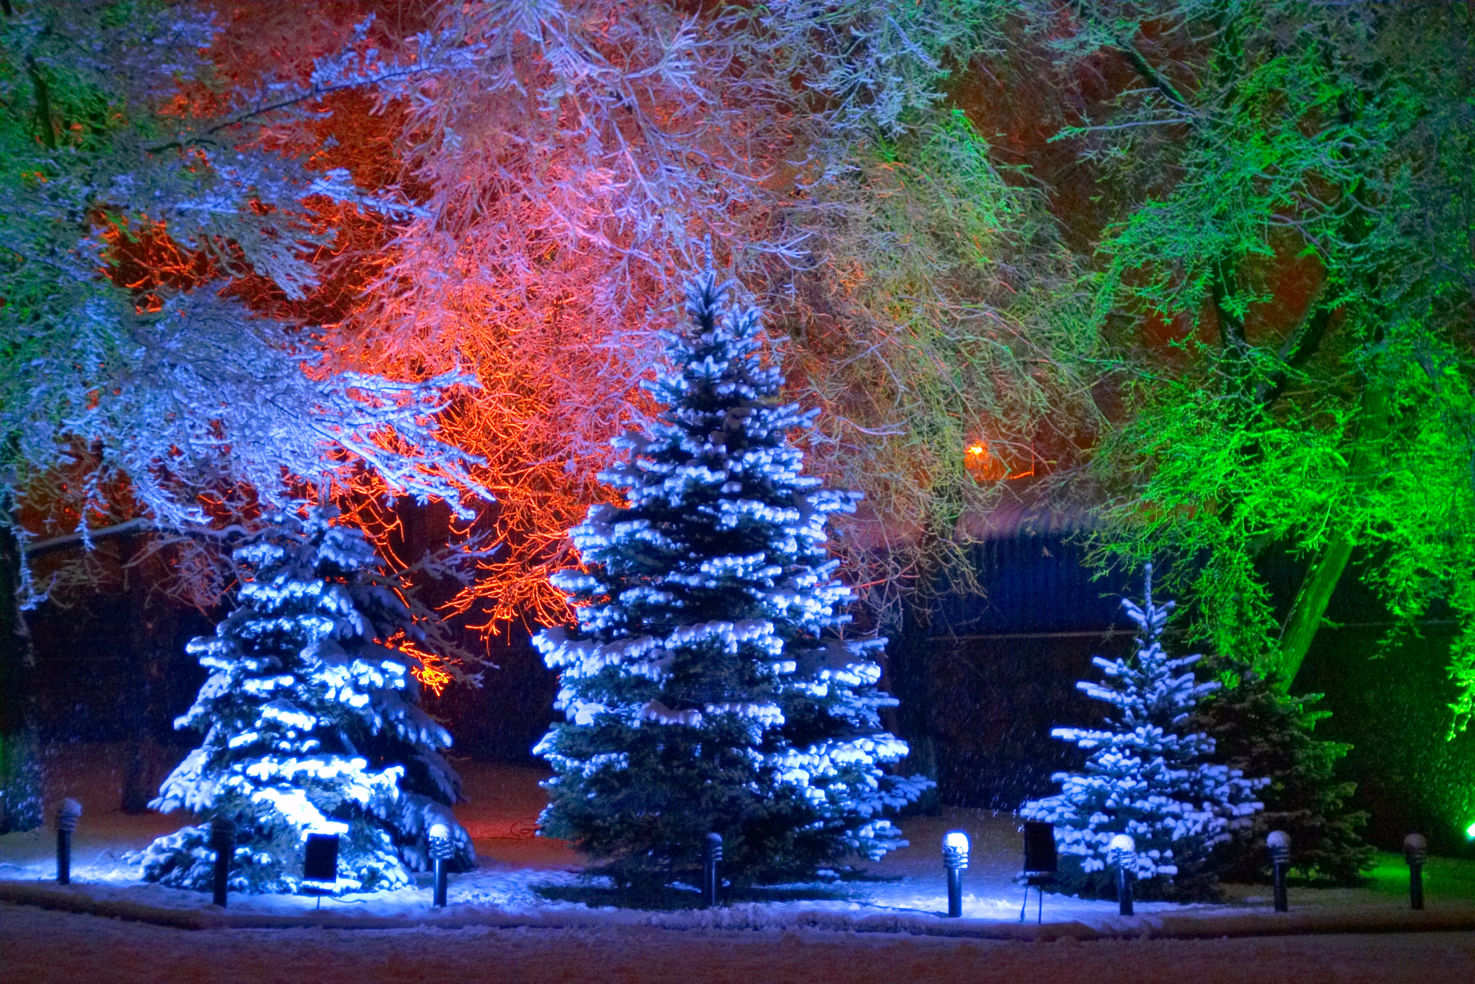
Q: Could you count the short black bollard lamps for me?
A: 8